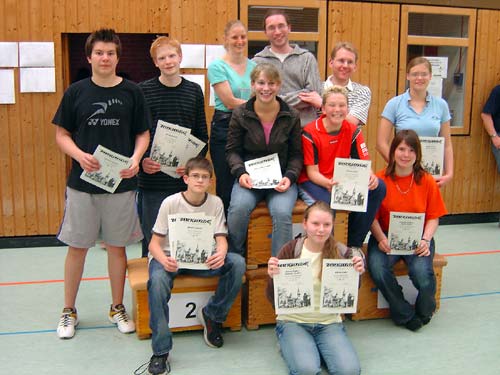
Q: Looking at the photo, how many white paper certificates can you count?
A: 11